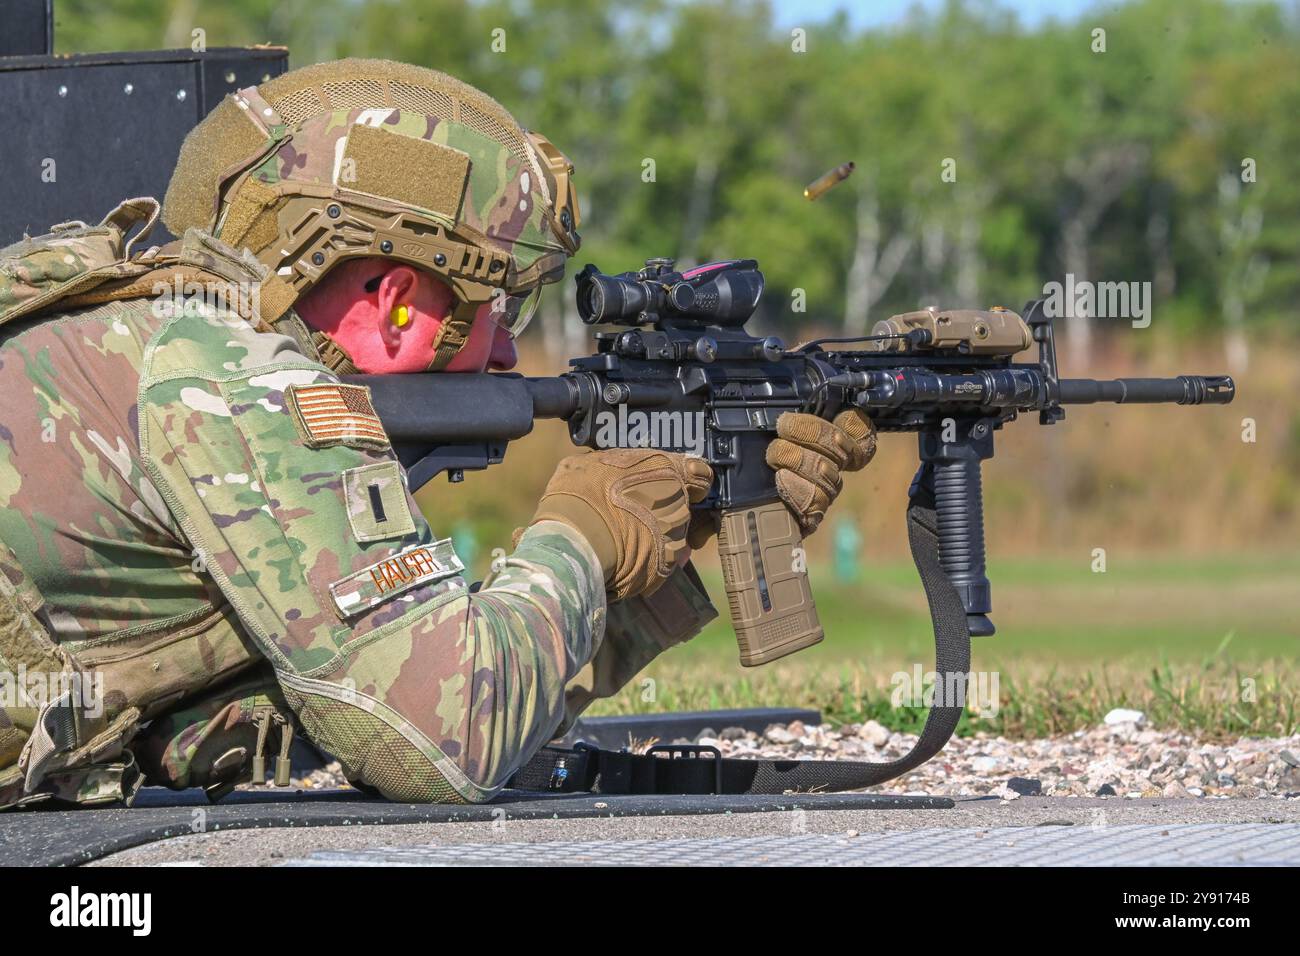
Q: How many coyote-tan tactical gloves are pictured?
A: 2